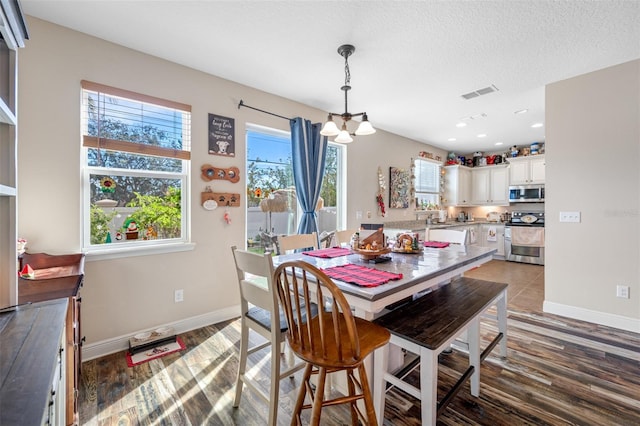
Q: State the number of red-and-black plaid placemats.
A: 3